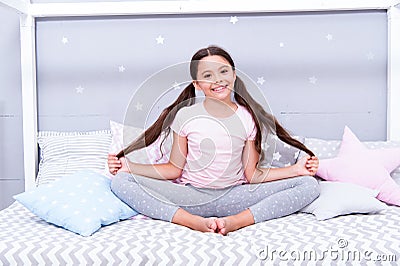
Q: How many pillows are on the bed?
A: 7